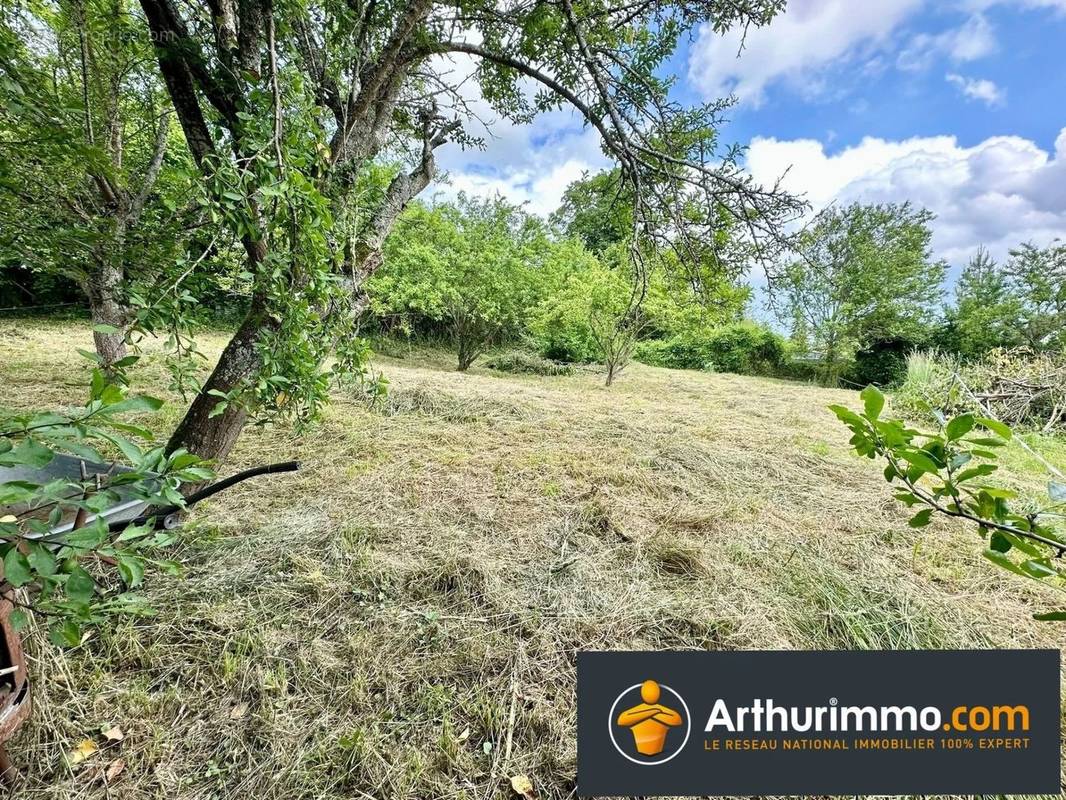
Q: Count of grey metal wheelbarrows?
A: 1